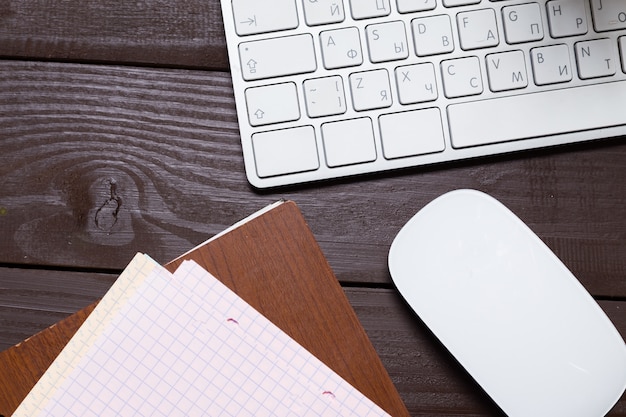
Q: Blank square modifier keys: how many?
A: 3